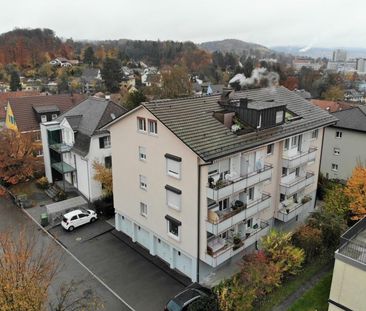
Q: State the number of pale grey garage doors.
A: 4